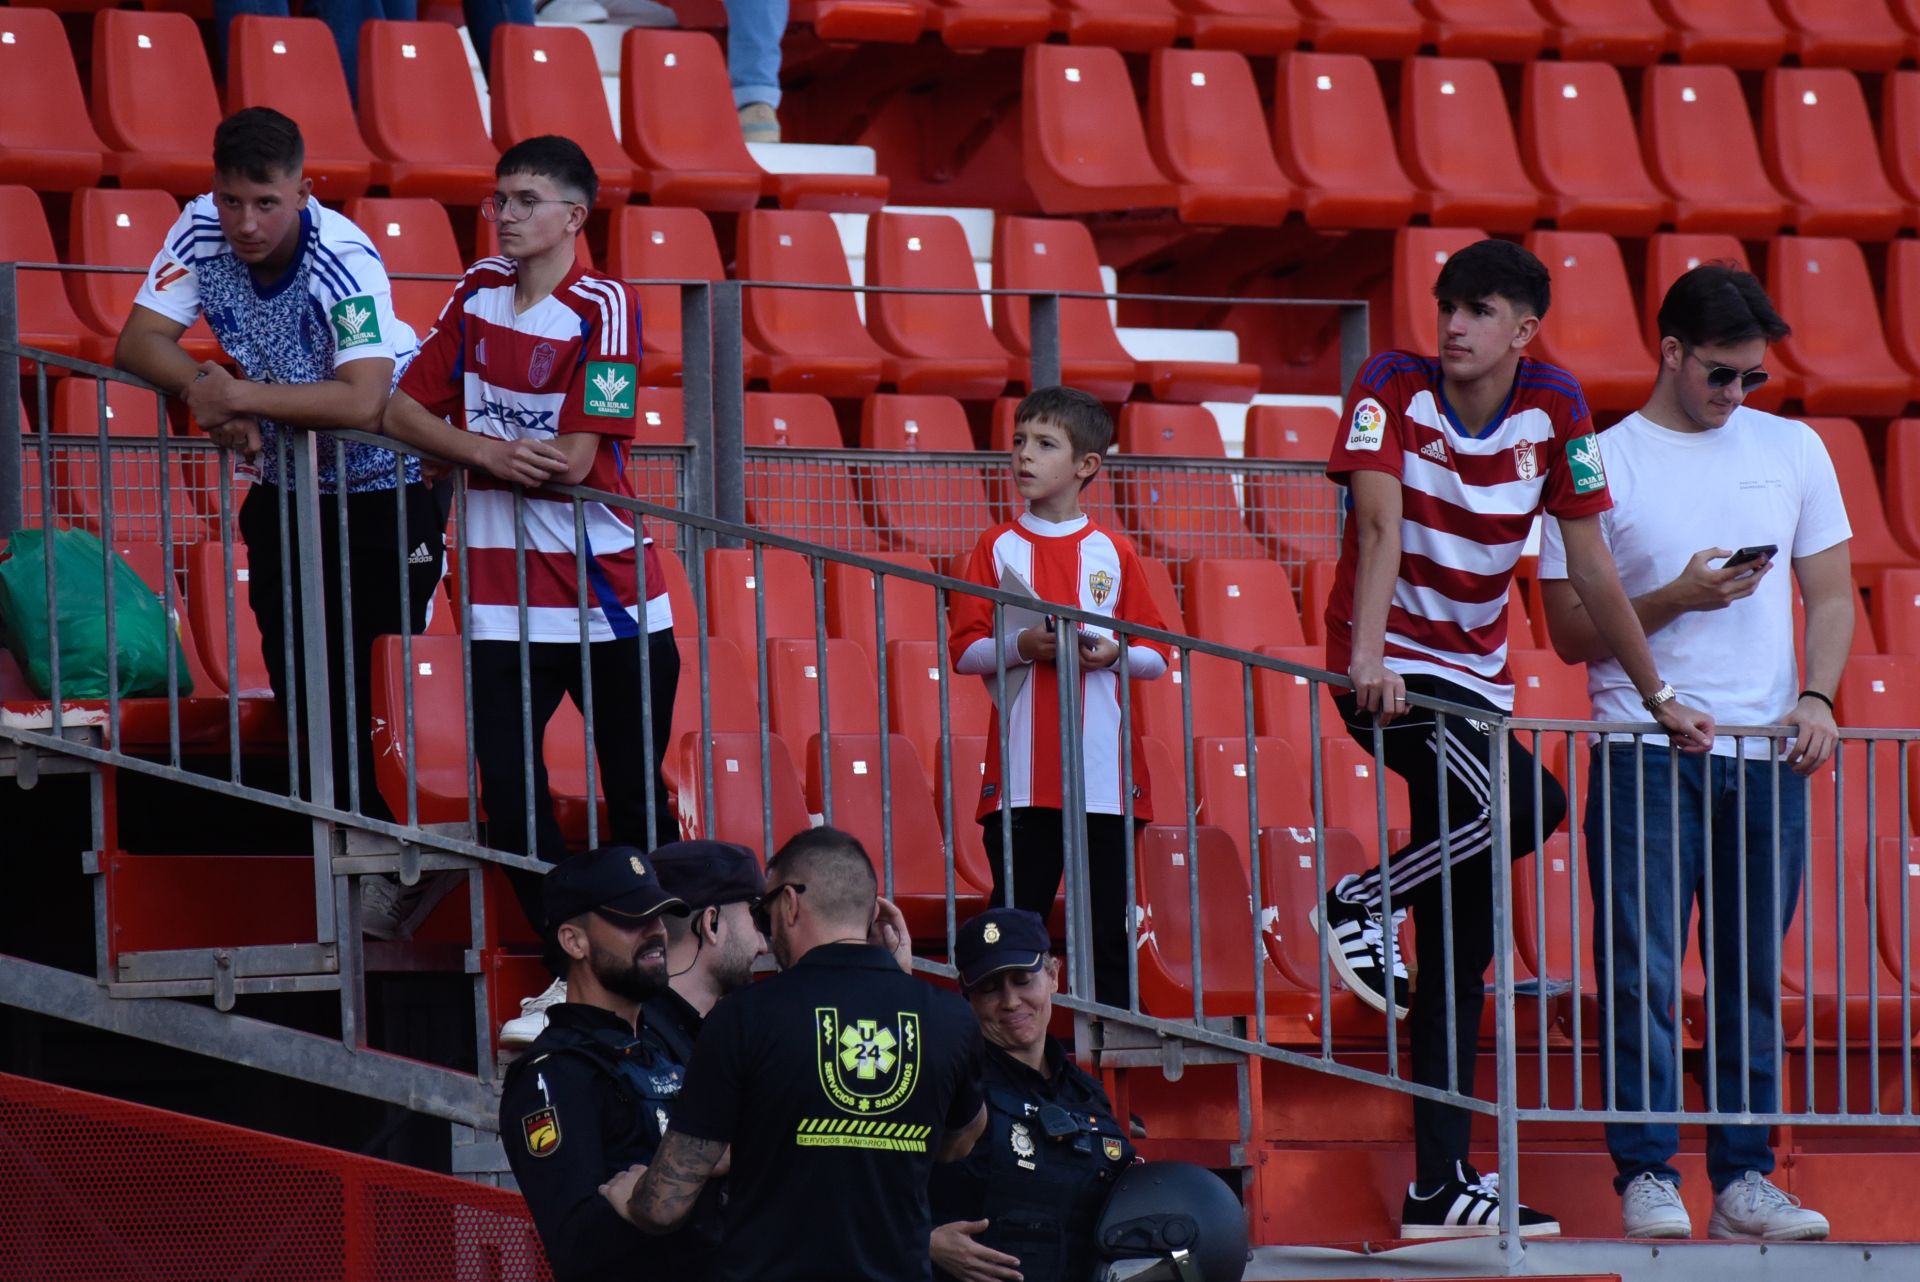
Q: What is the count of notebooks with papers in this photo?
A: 1